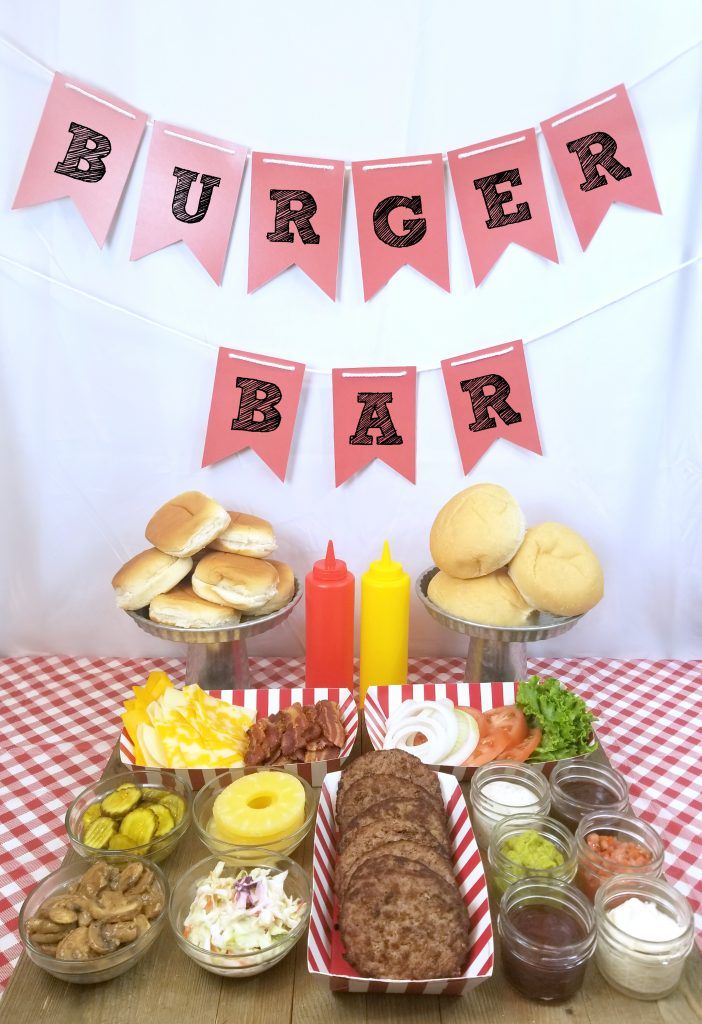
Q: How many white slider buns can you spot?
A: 6